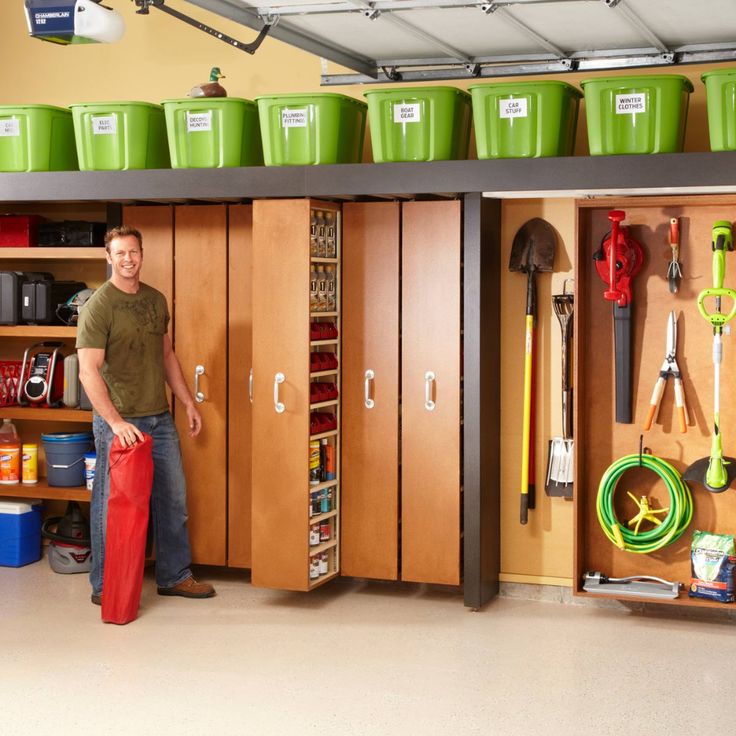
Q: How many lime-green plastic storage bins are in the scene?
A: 8